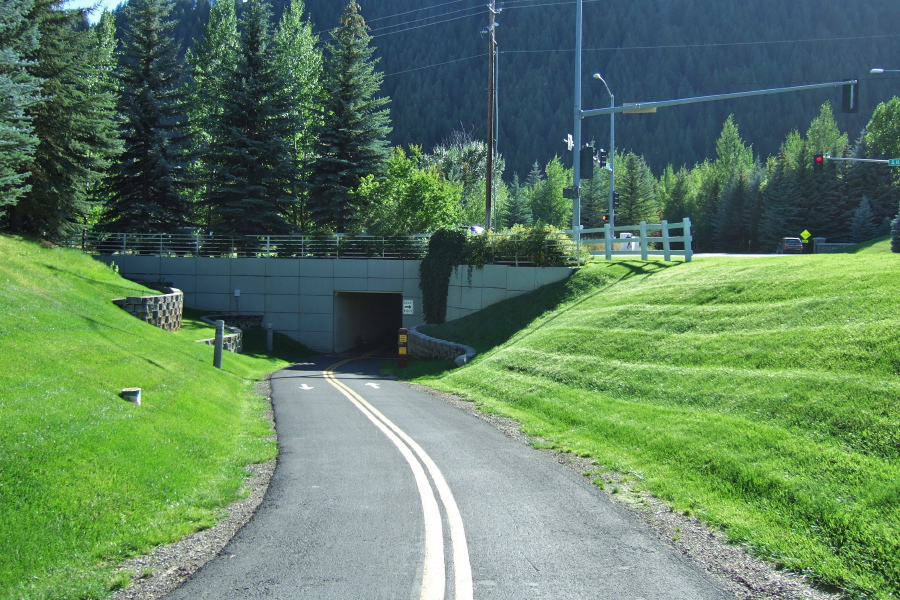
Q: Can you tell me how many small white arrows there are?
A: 2